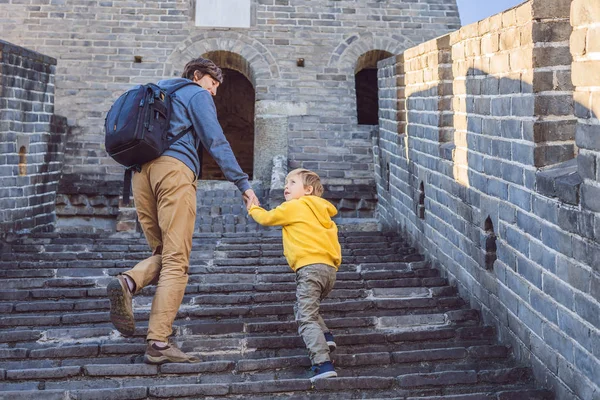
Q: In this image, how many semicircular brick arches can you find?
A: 2